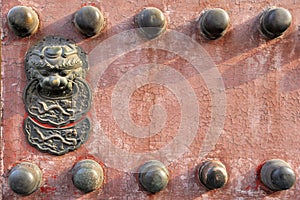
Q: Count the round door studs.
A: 10